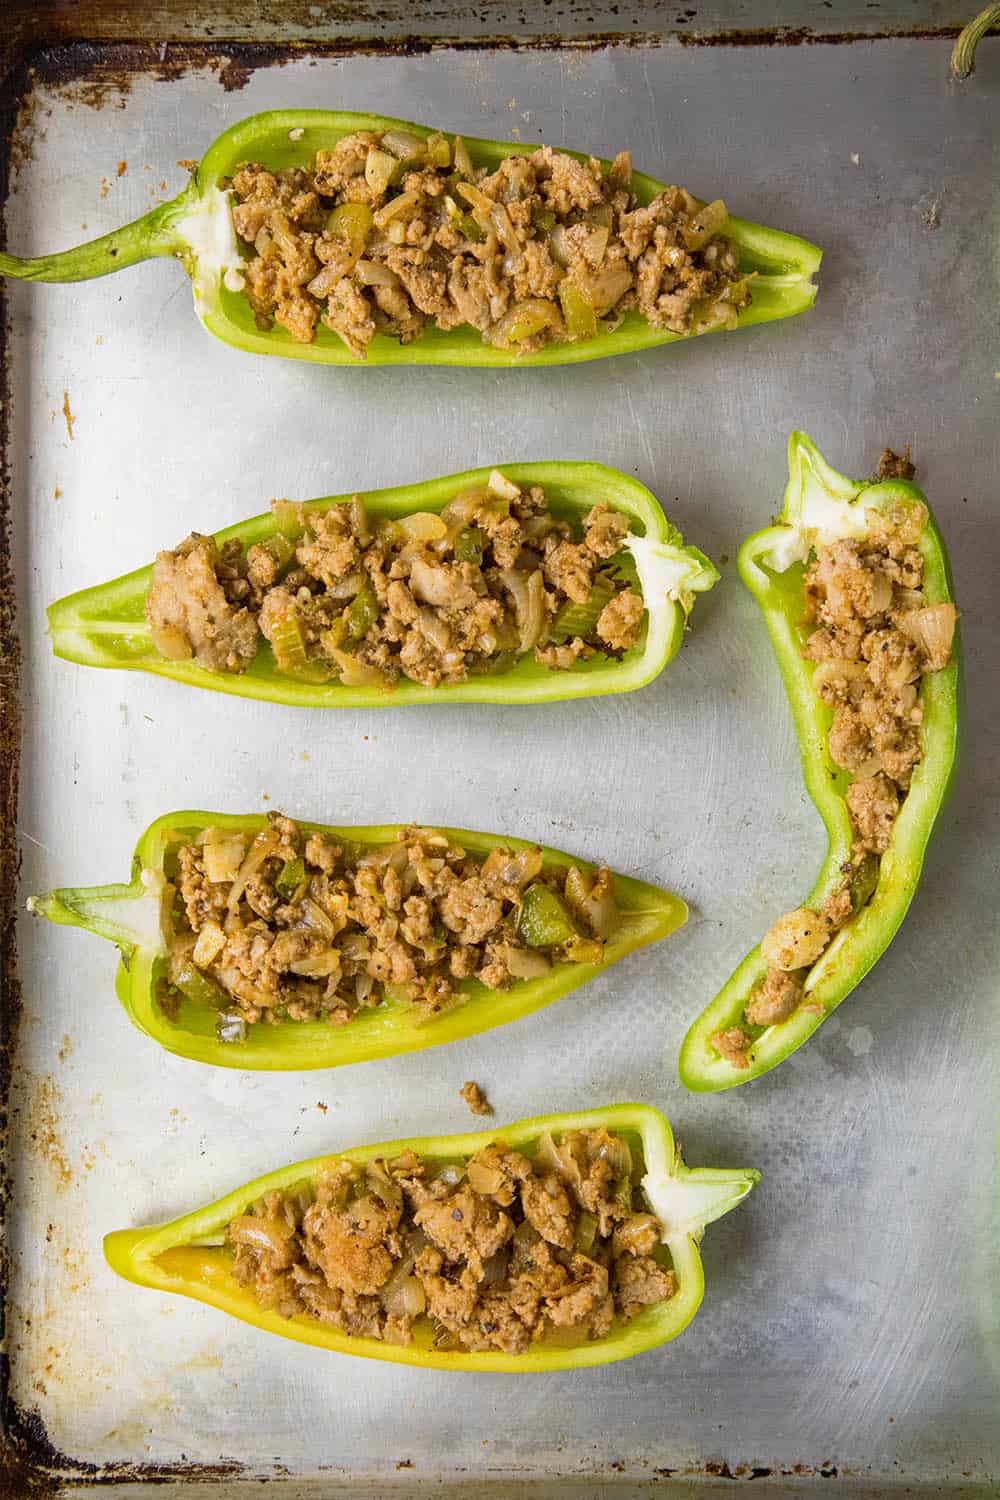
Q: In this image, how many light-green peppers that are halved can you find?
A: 5